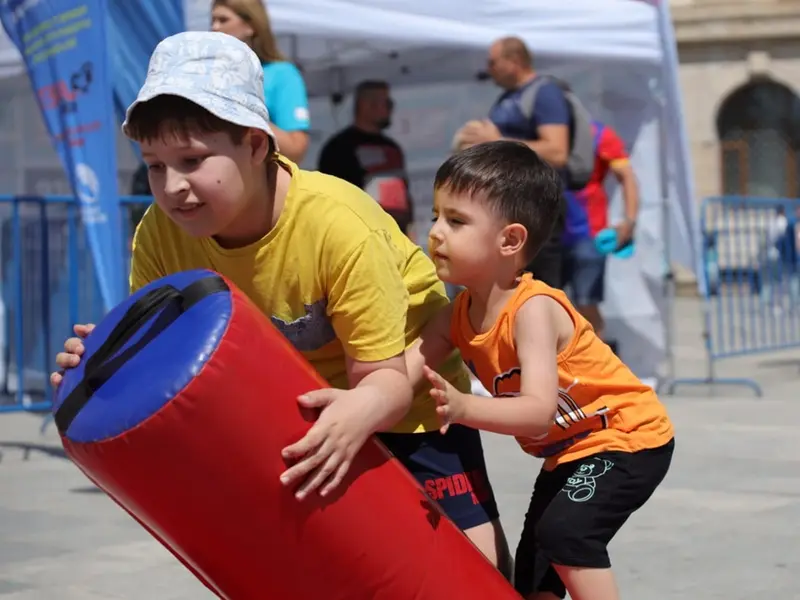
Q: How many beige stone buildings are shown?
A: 1